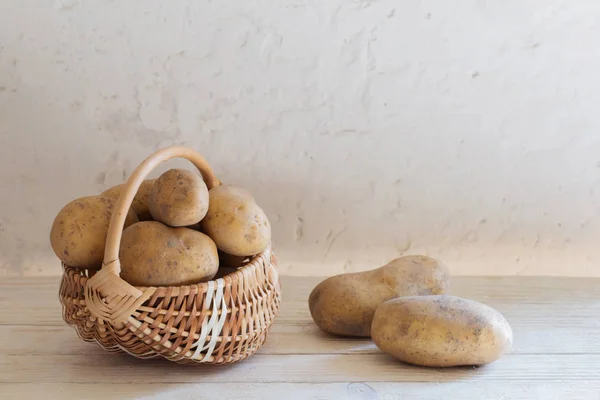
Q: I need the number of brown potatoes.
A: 7